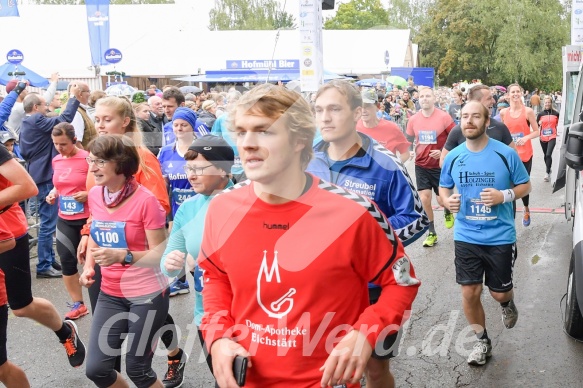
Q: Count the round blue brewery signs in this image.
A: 2